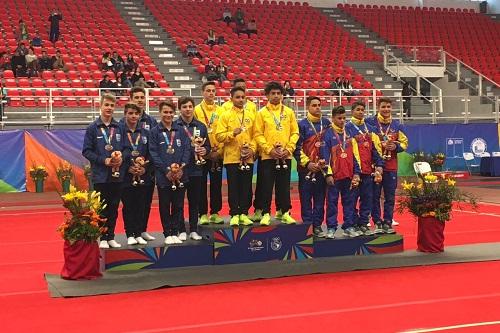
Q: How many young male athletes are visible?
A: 13